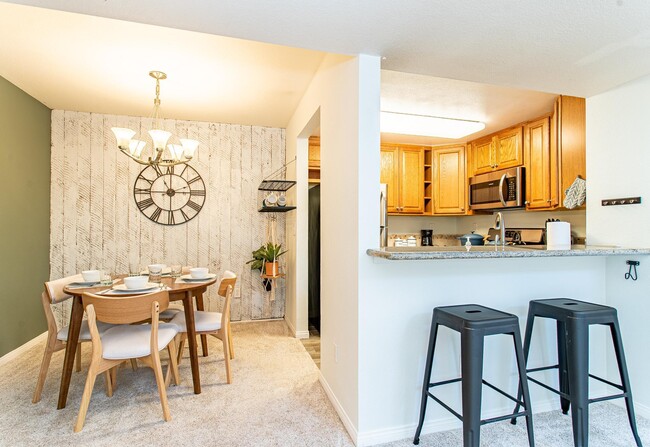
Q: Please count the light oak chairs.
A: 4